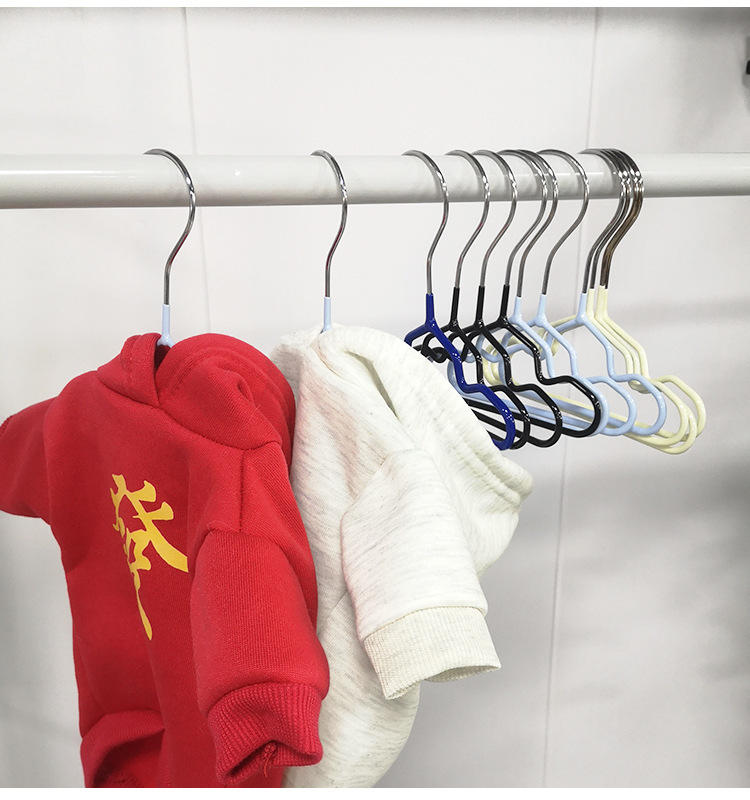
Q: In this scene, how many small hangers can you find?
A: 12